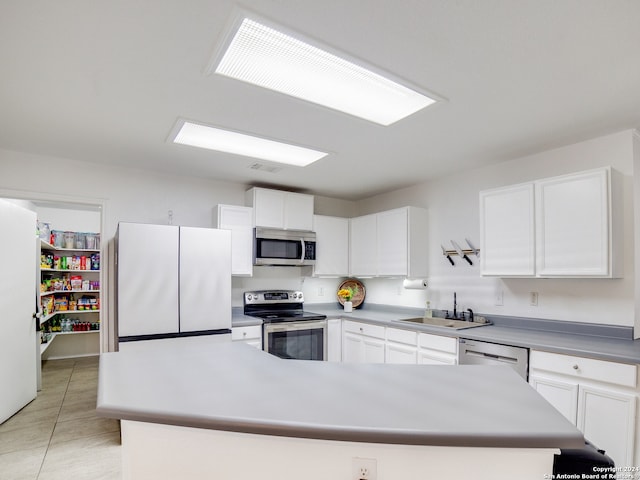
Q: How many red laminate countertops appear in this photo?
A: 0